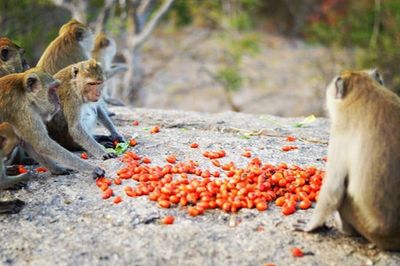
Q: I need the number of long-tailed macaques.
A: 7